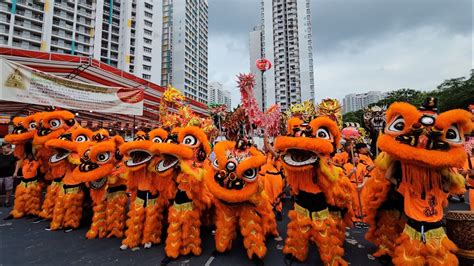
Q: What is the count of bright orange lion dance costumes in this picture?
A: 9